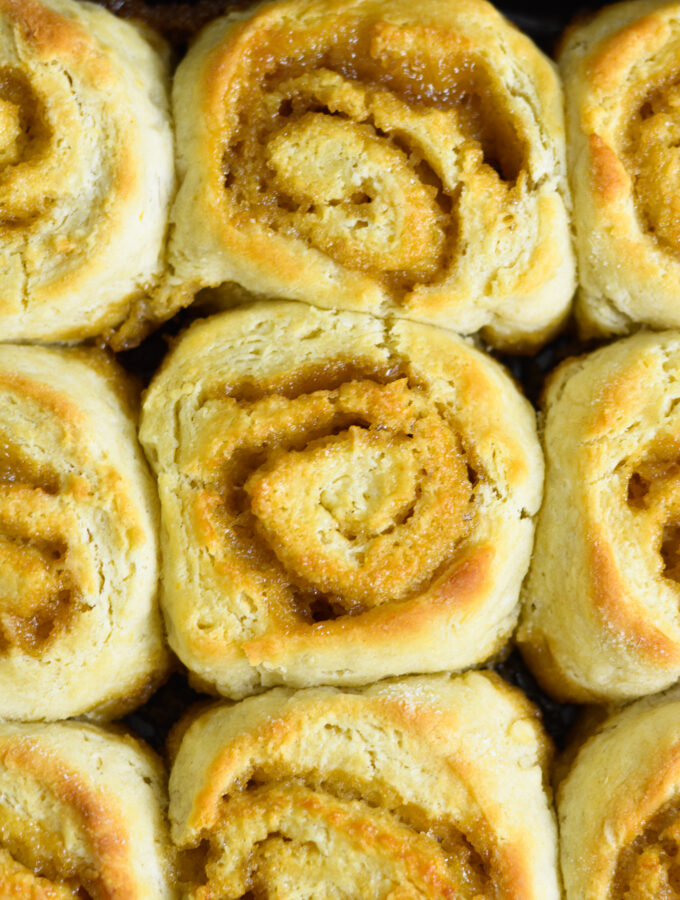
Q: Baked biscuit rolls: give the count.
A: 9